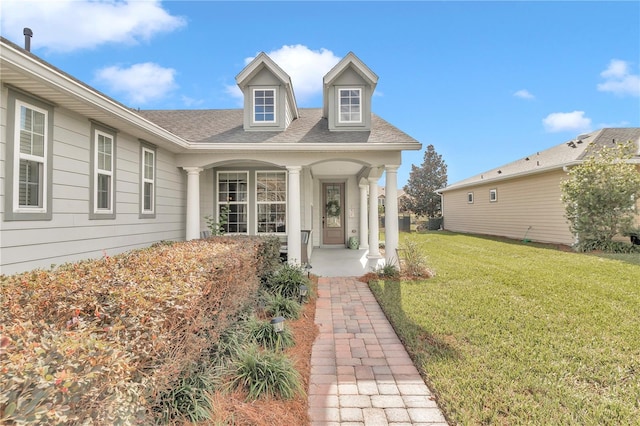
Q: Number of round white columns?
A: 5